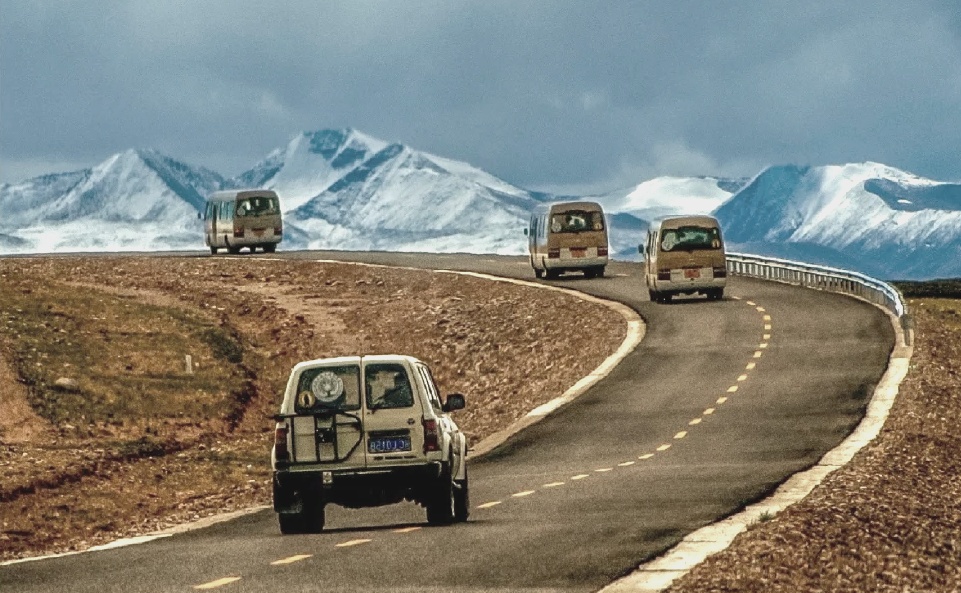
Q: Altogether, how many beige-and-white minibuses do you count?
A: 3